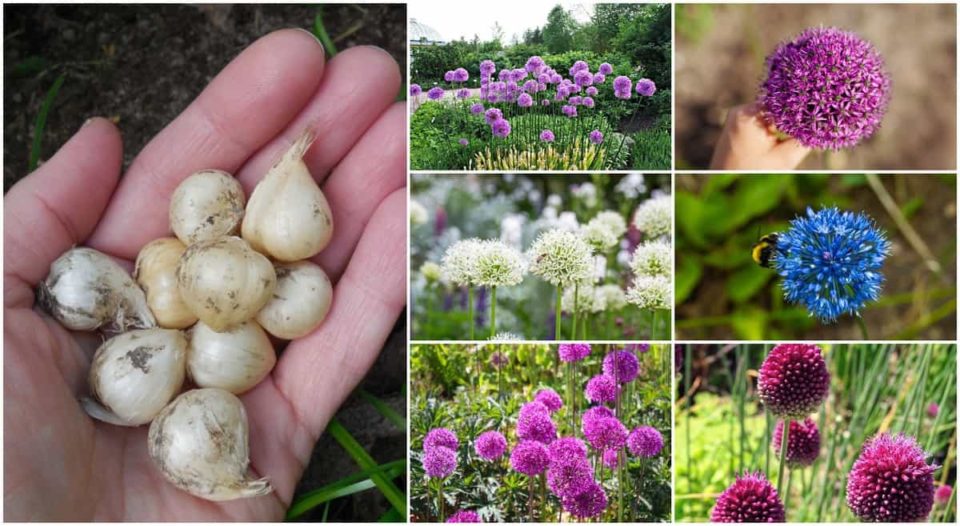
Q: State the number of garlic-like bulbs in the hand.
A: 9